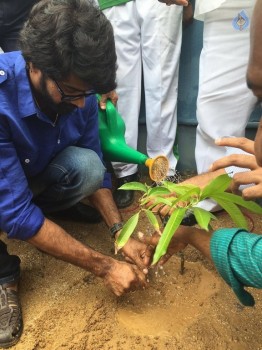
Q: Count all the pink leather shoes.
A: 0